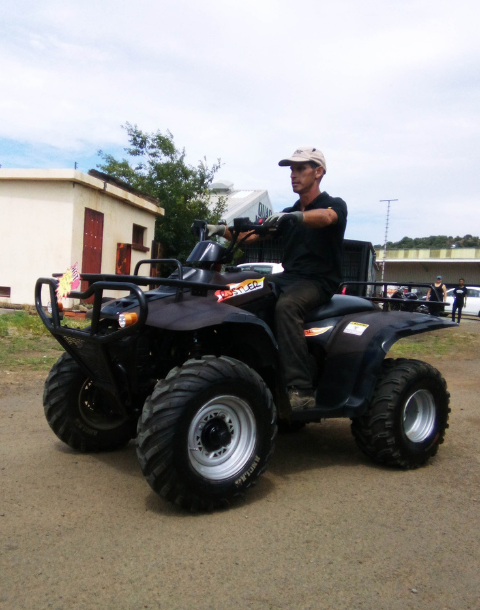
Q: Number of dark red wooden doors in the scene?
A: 1